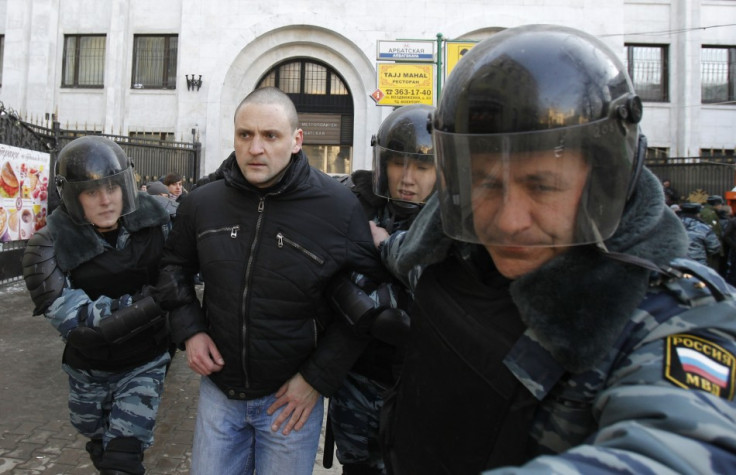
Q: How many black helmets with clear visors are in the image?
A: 3